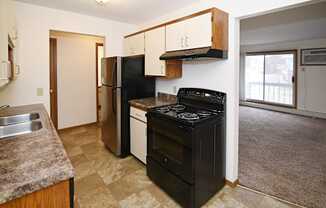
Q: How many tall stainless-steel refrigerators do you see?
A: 1